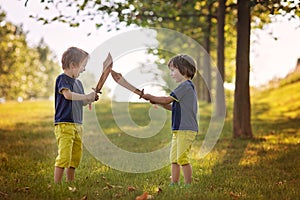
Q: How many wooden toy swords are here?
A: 2